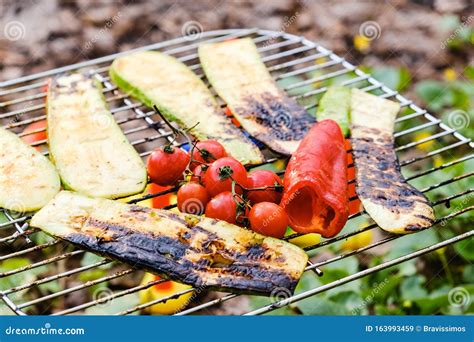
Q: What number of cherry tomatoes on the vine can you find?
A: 8